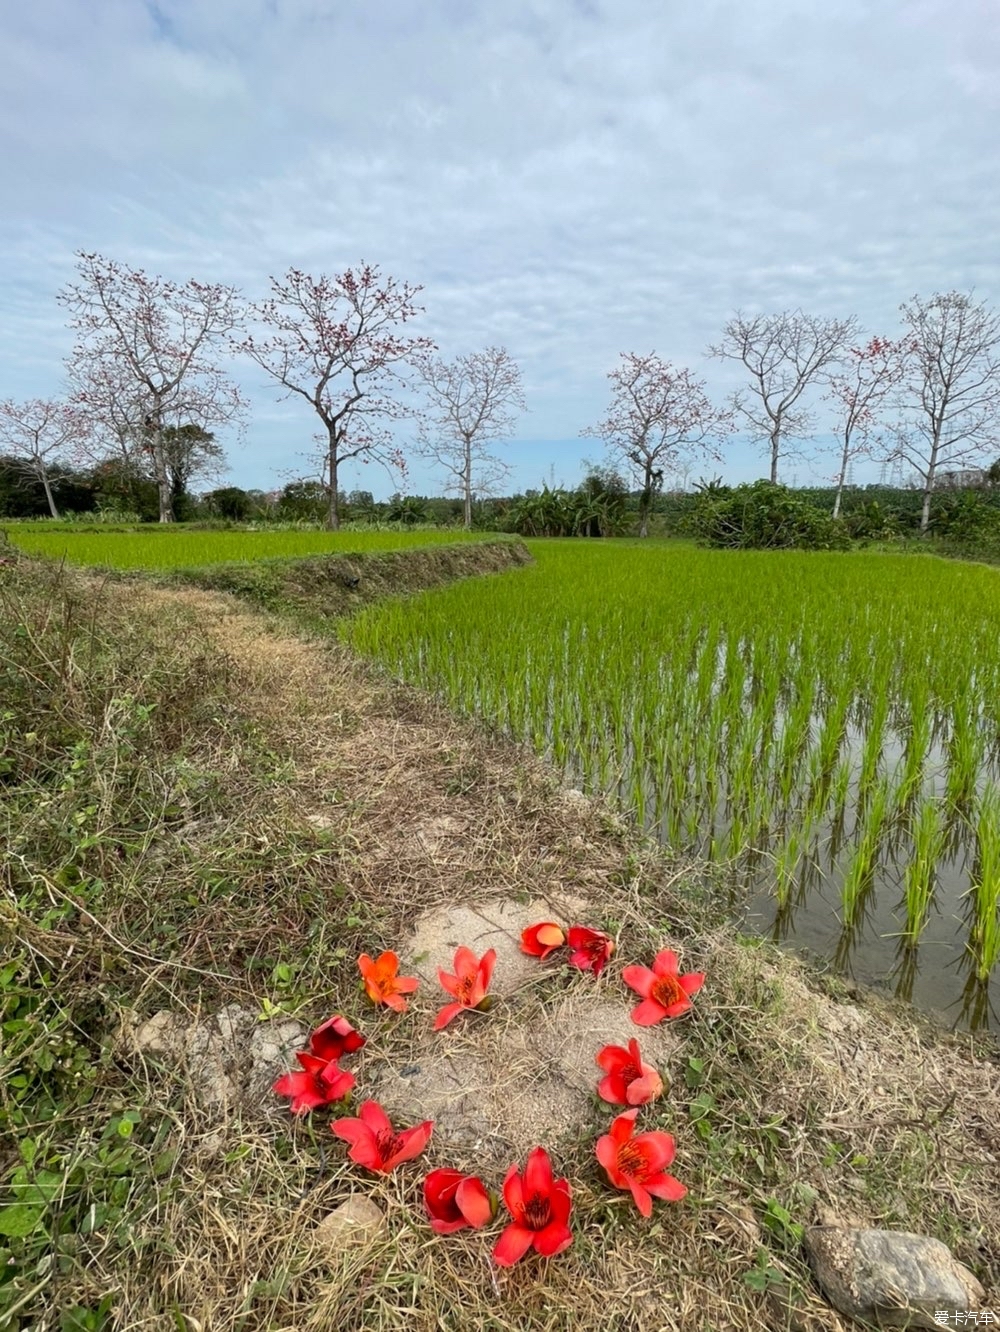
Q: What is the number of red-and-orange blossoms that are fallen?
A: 12